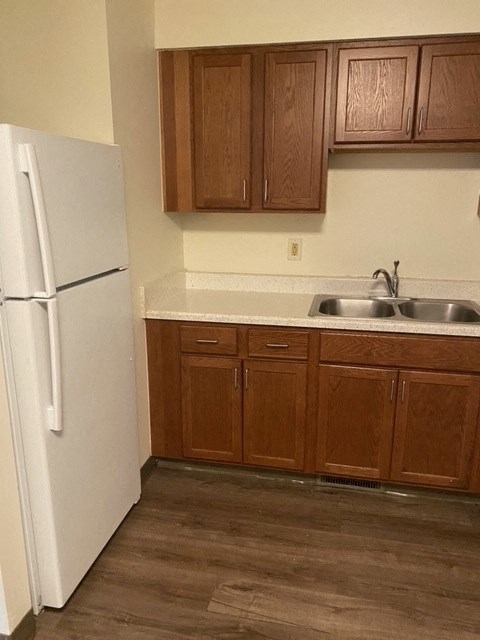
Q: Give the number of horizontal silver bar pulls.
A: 2